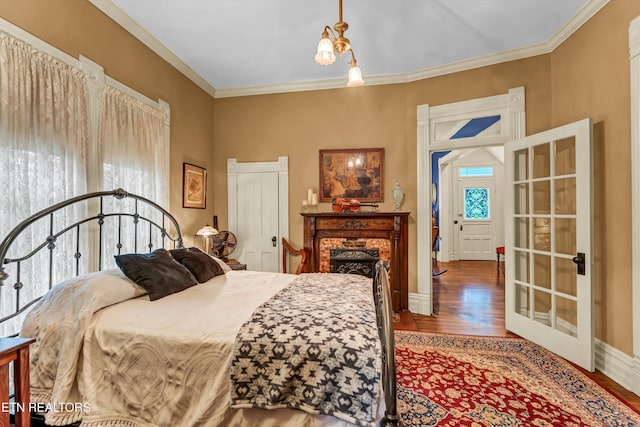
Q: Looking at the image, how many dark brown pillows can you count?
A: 2